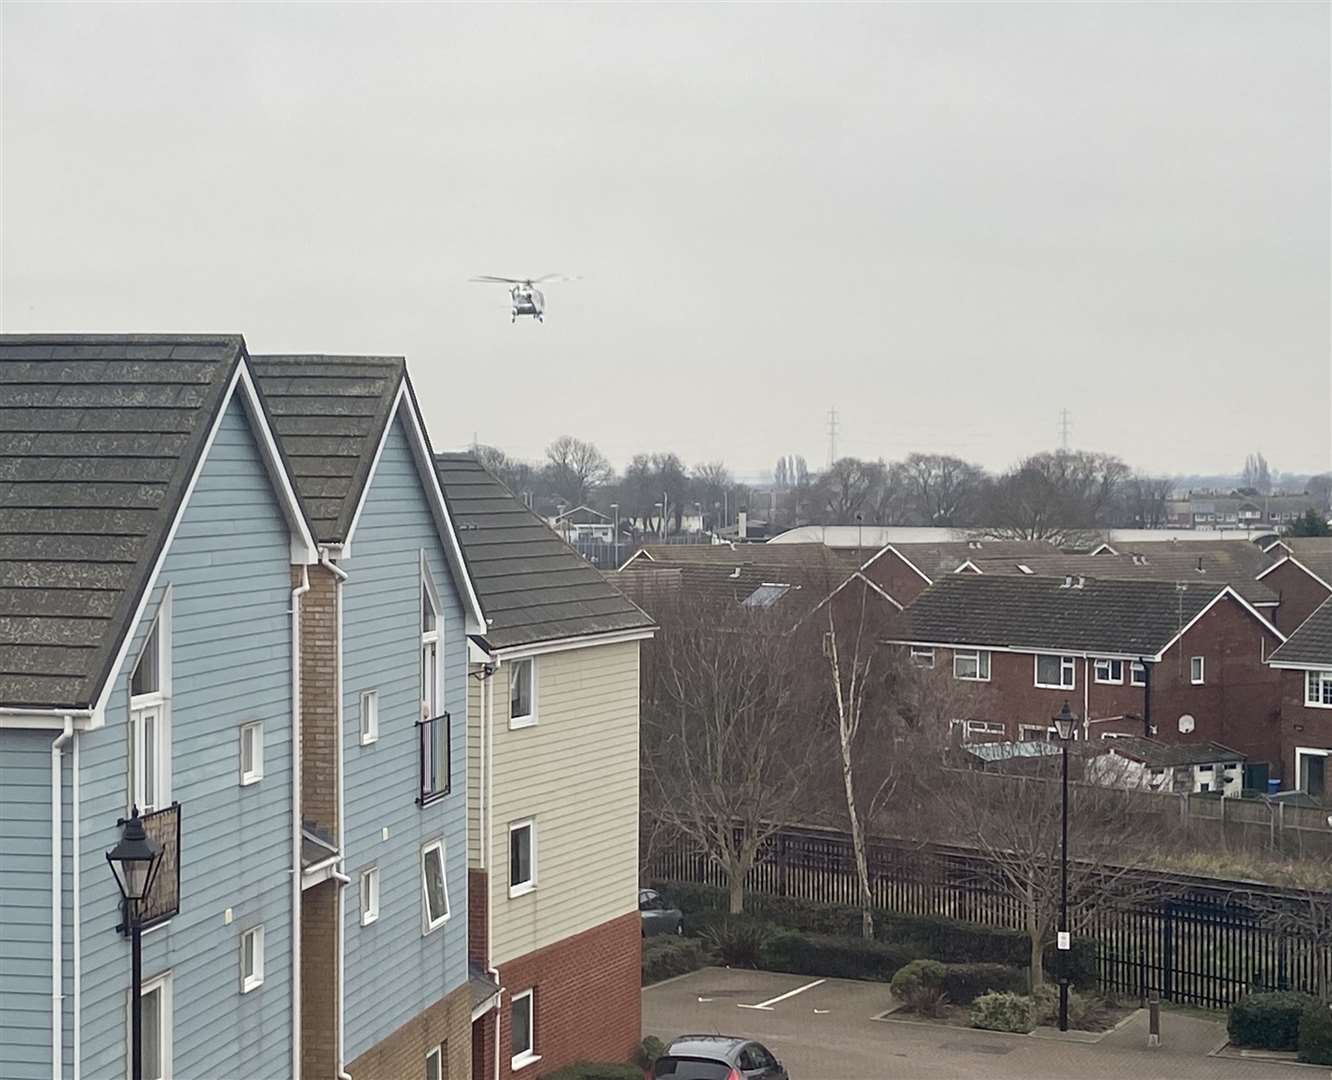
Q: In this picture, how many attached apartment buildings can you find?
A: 3